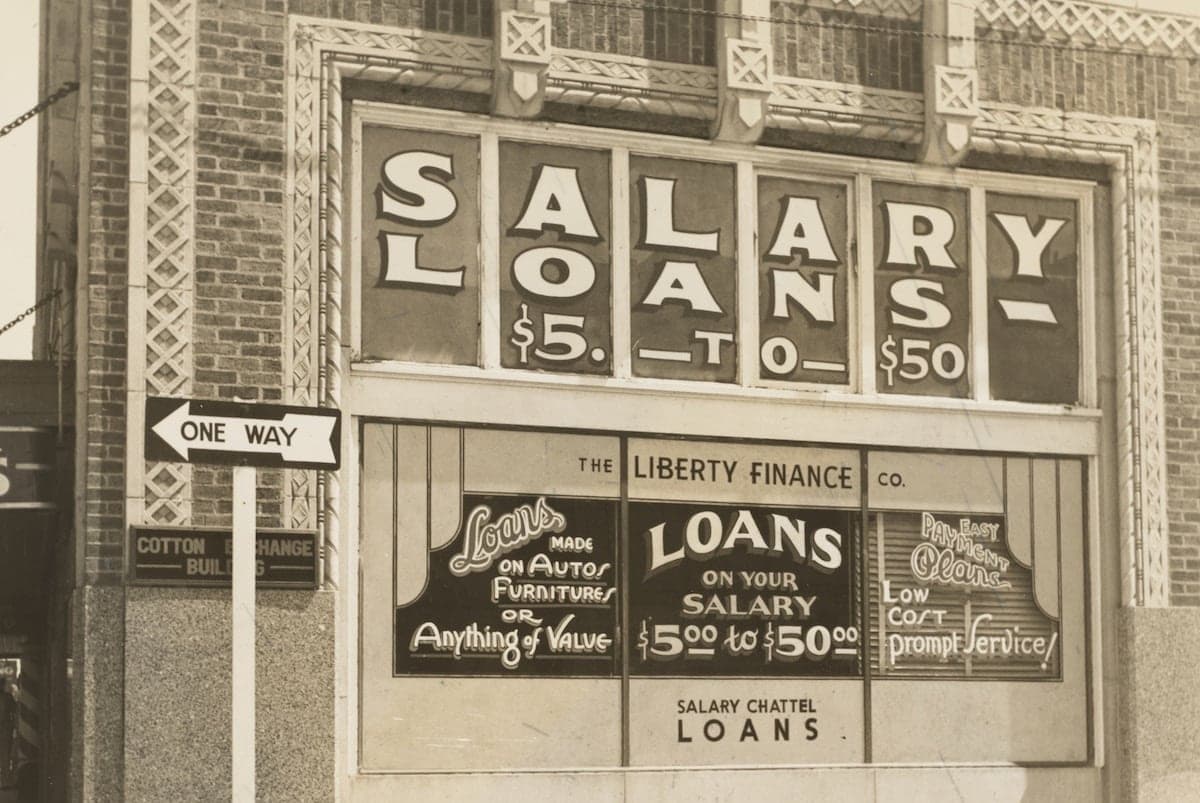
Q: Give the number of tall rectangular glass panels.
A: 6